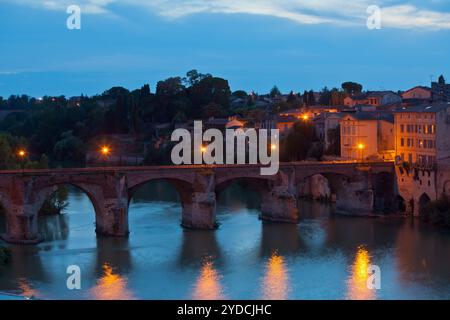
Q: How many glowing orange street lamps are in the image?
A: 6